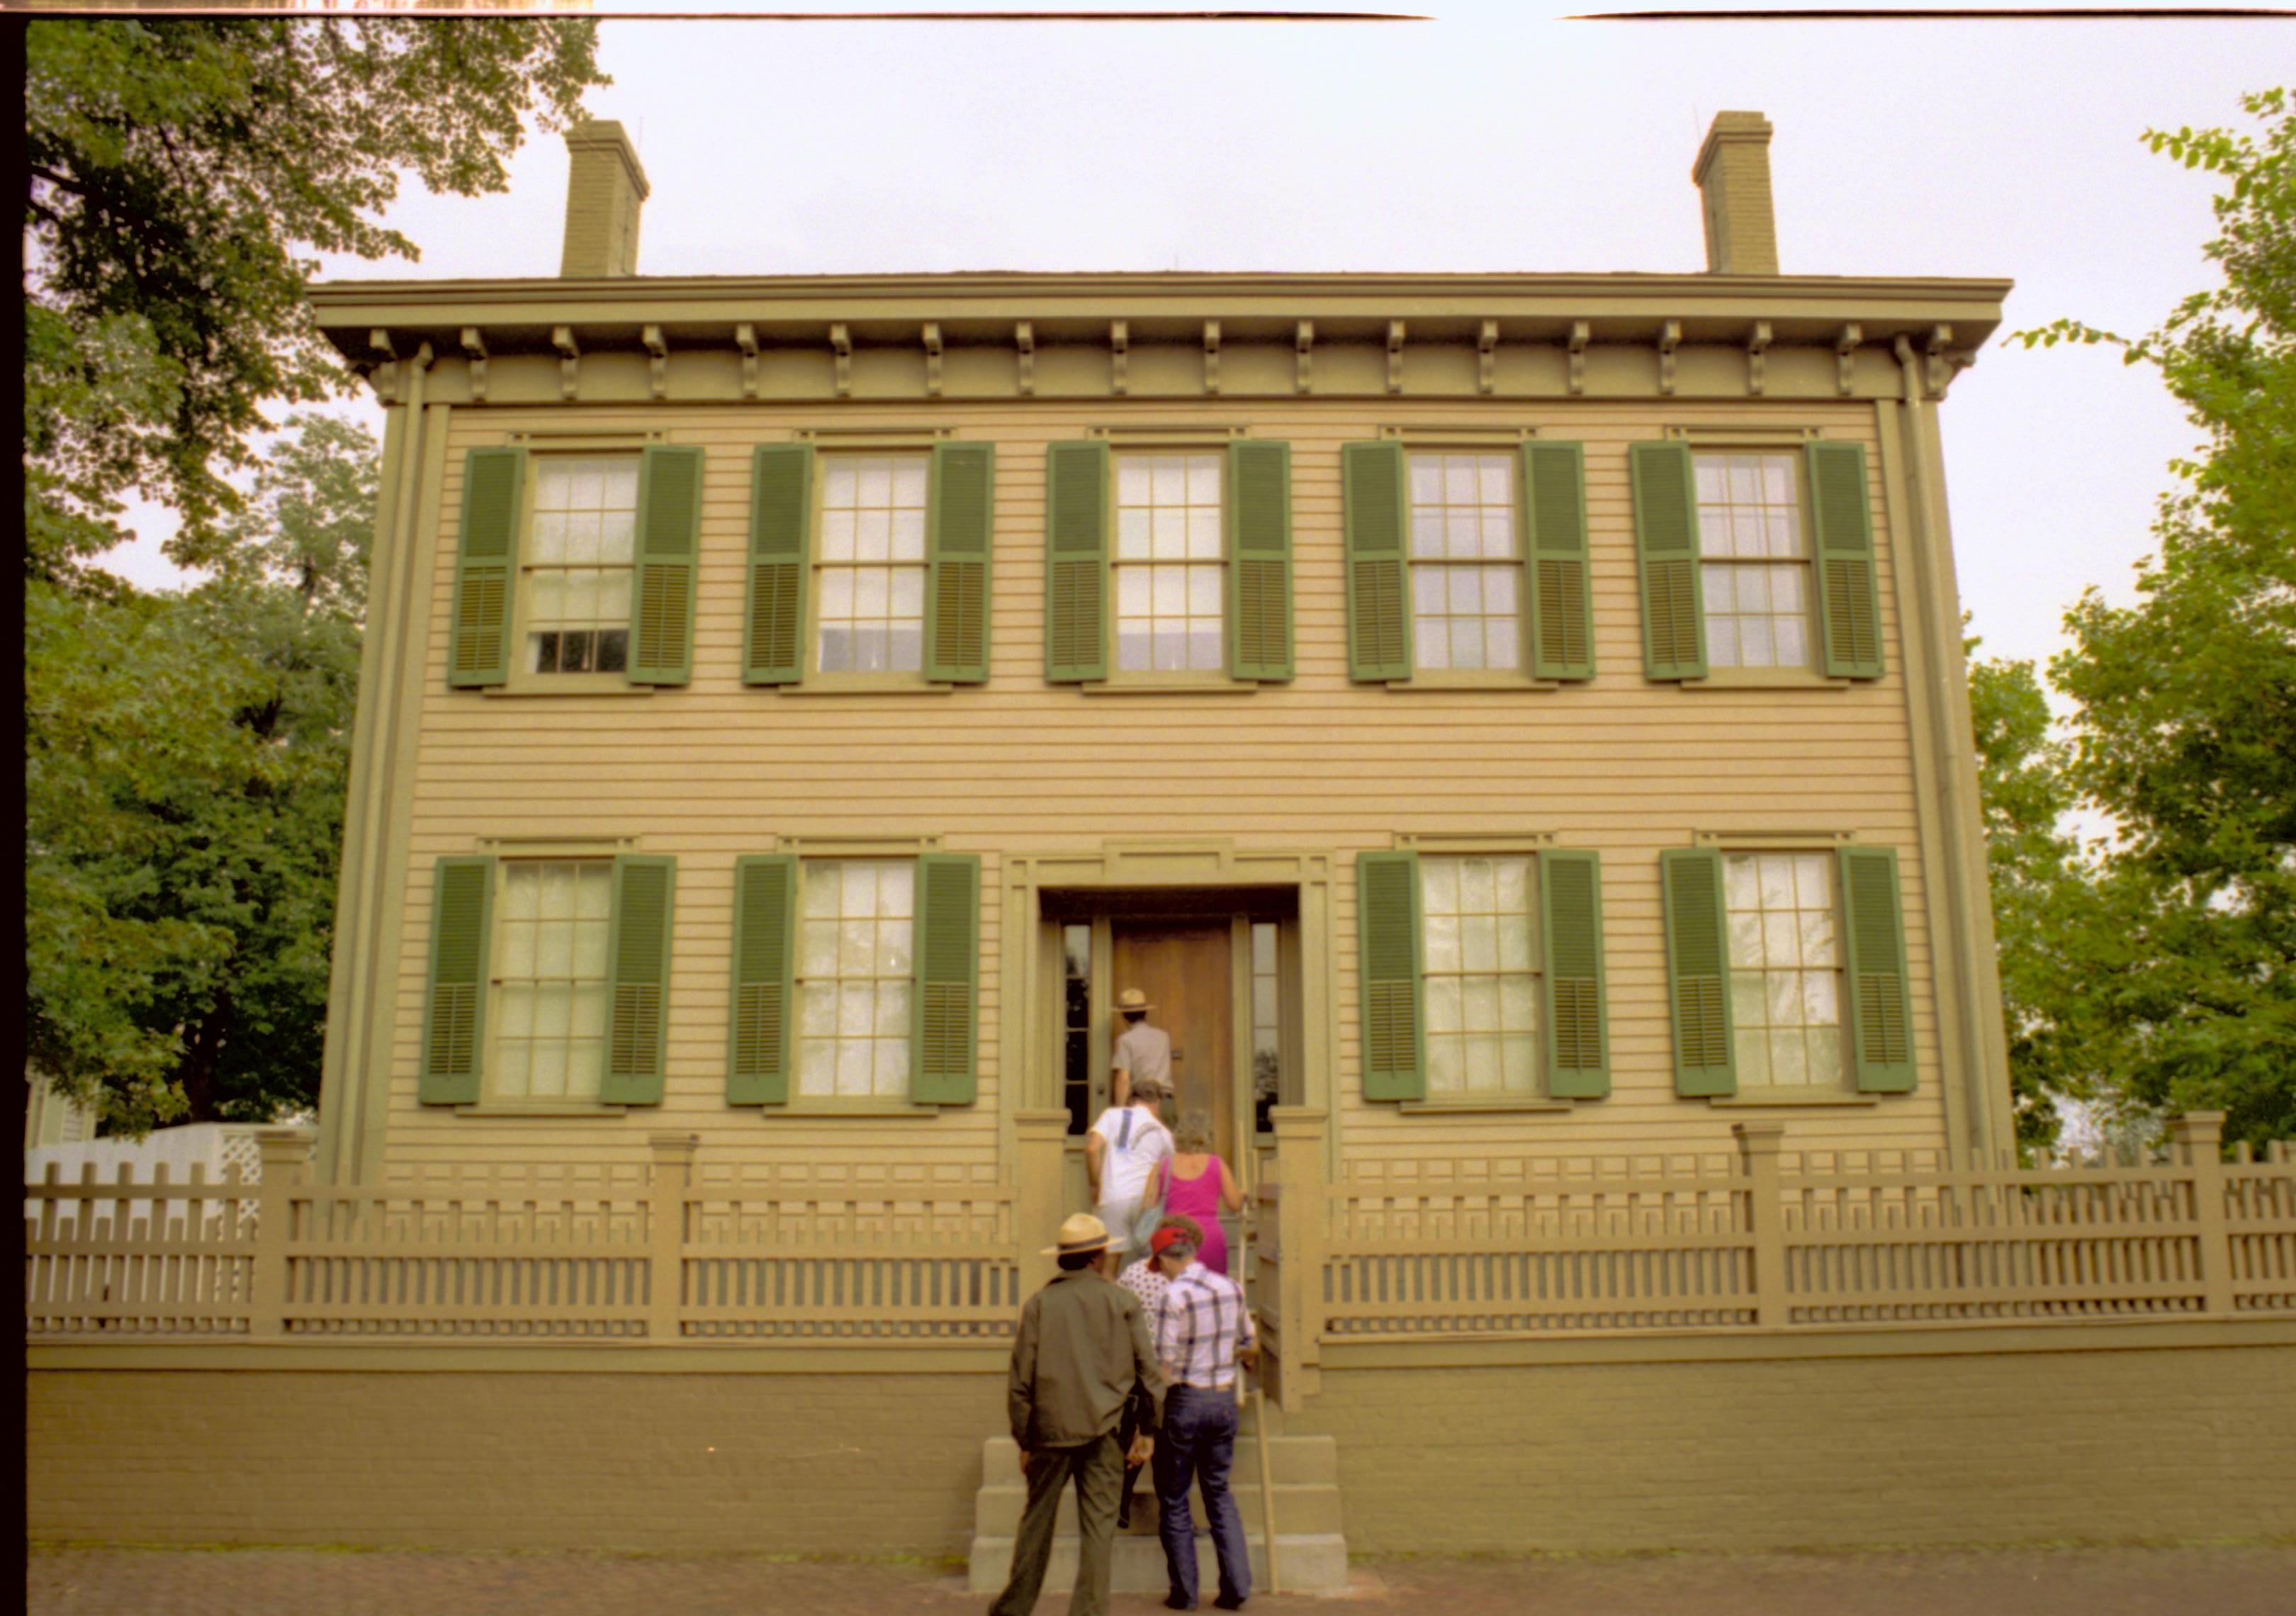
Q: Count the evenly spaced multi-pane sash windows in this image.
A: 9